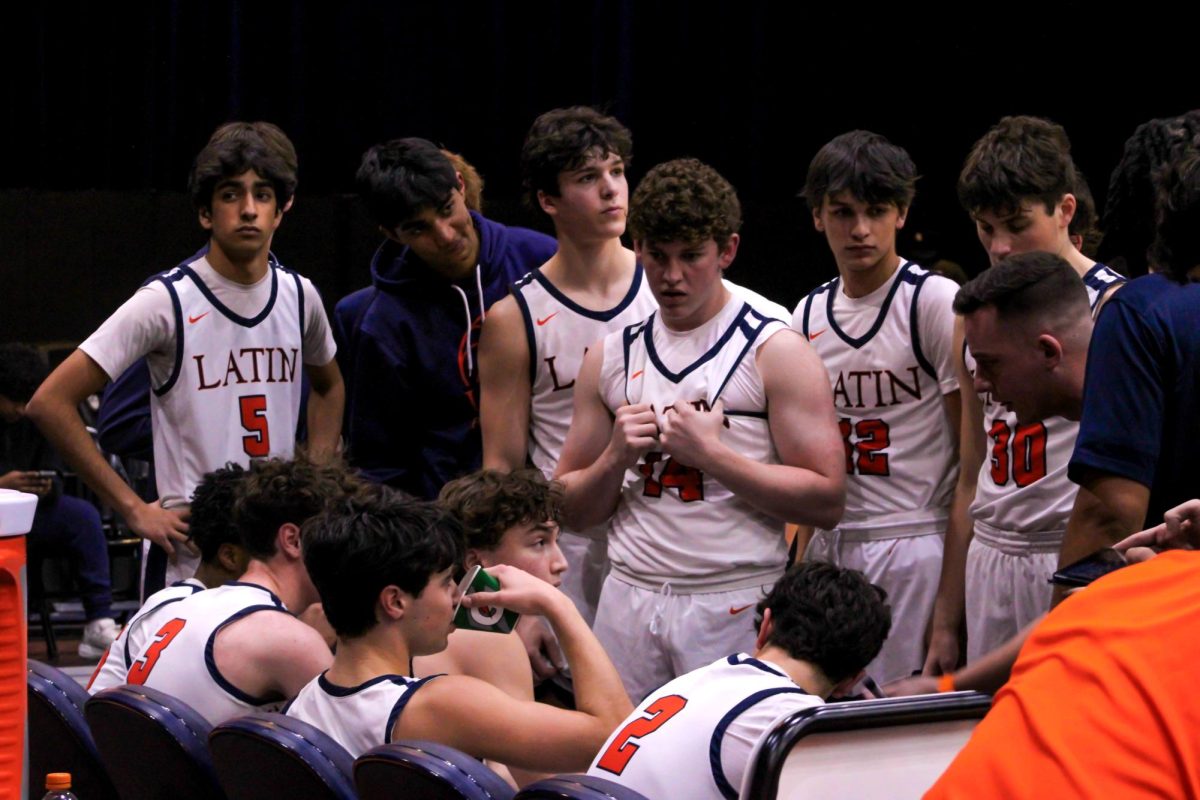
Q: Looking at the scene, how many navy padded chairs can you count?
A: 5